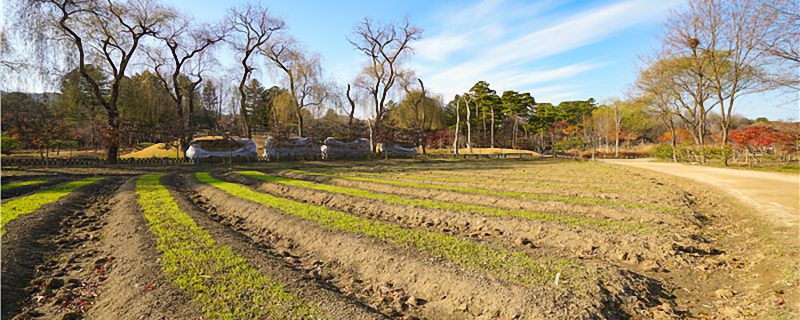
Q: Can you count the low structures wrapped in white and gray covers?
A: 4